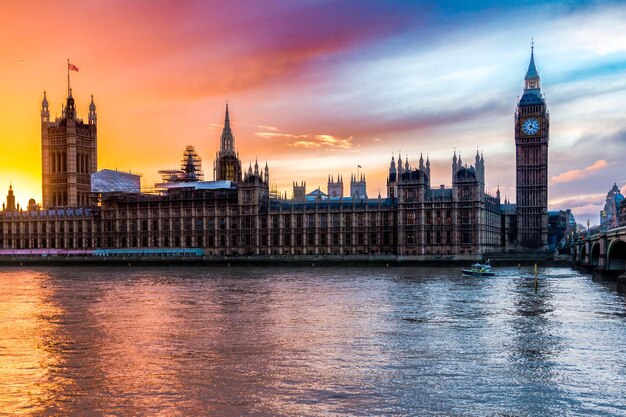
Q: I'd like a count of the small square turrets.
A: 3